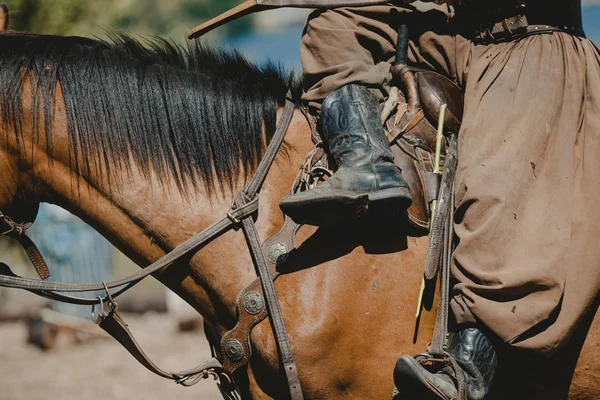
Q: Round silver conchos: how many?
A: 3